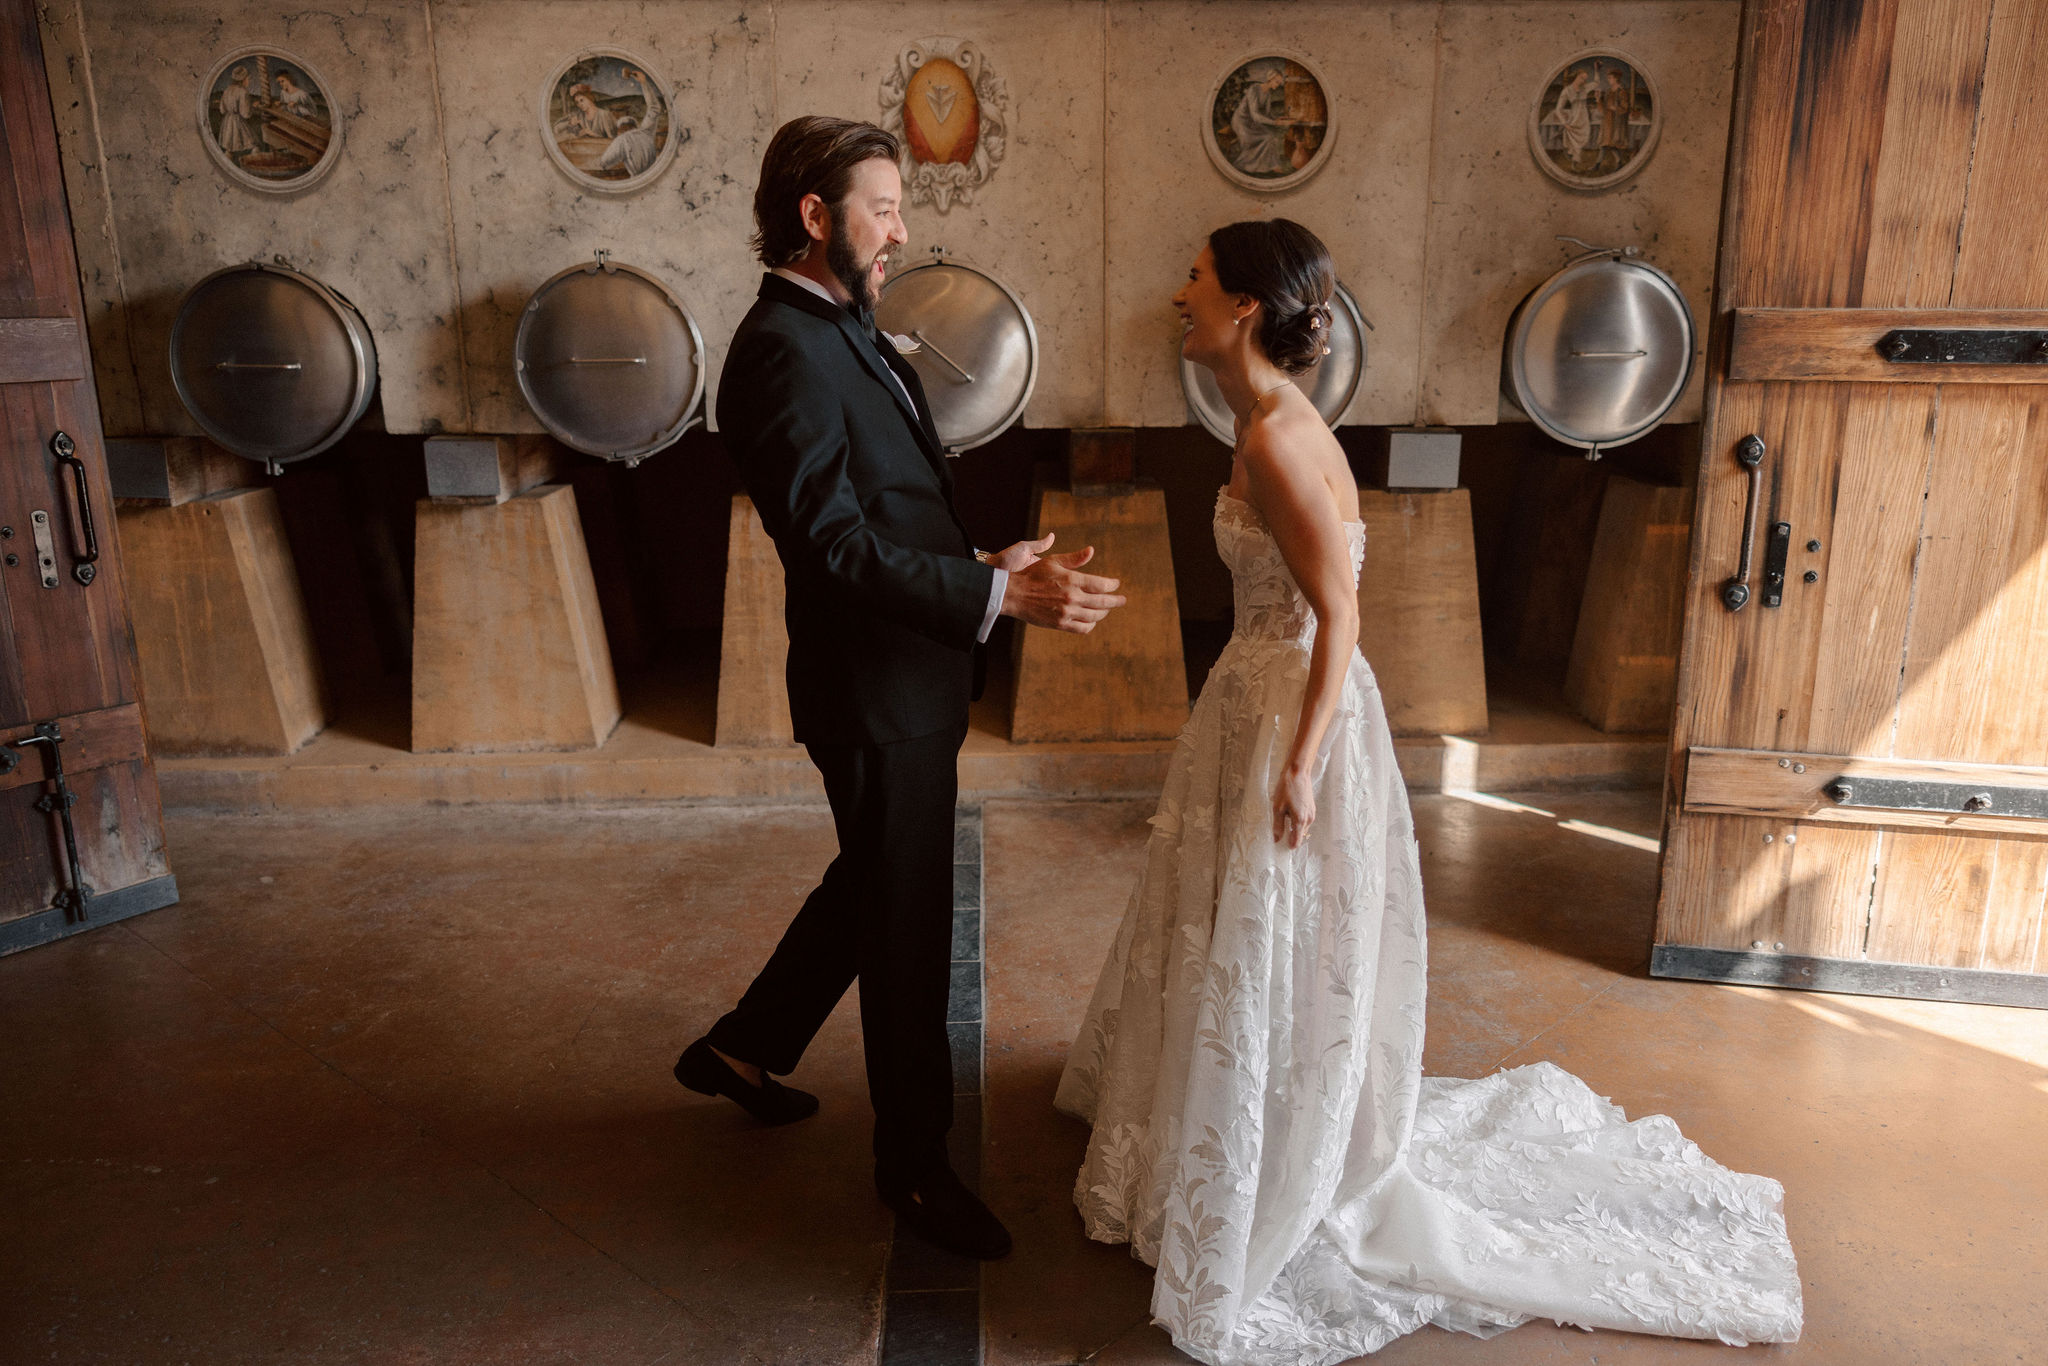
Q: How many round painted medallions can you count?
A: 4